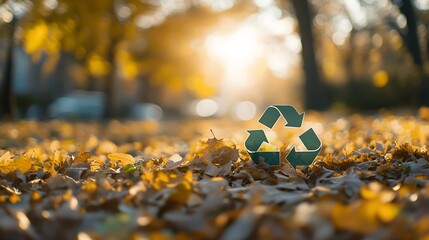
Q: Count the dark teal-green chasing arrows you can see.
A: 3